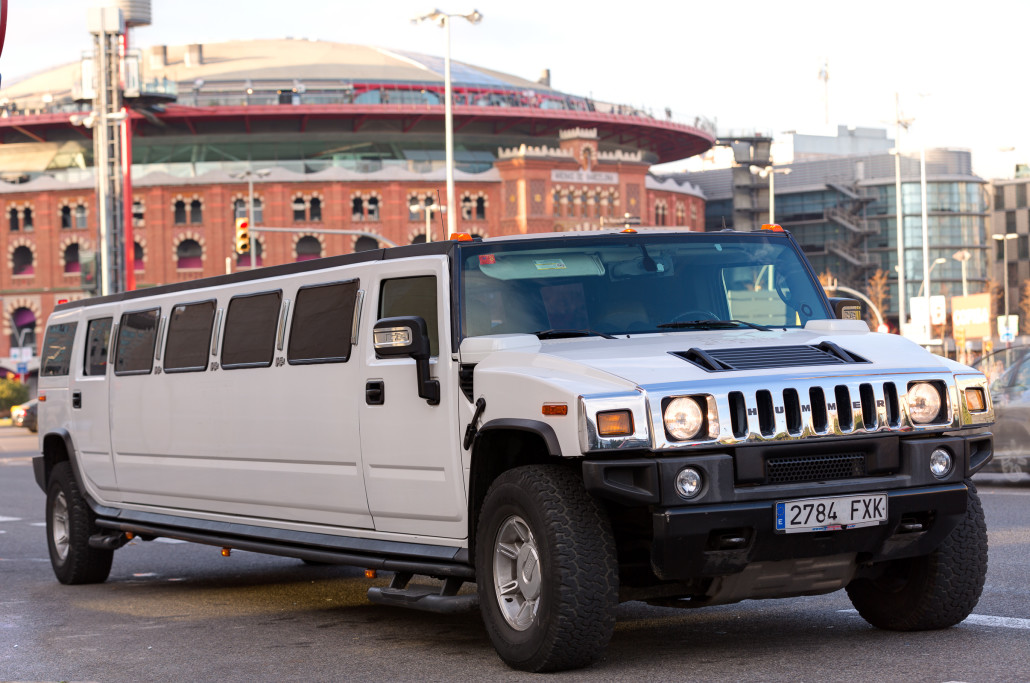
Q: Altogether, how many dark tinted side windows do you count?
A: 7